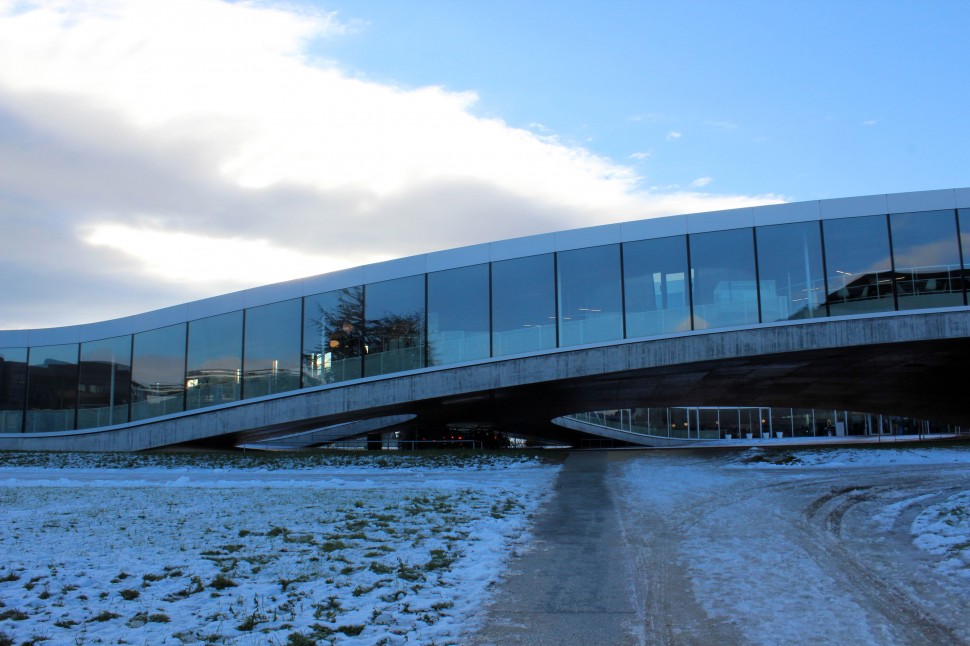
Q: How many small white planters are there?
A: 4